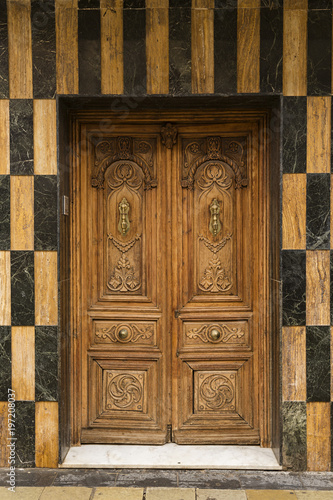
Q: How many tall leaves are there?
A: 2